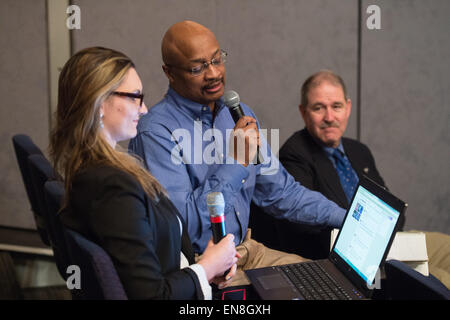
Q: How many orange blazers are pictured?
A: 0